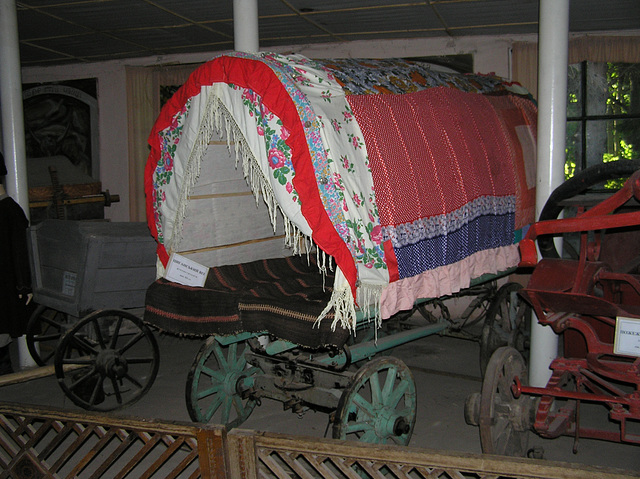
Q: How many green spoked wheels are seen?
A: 2